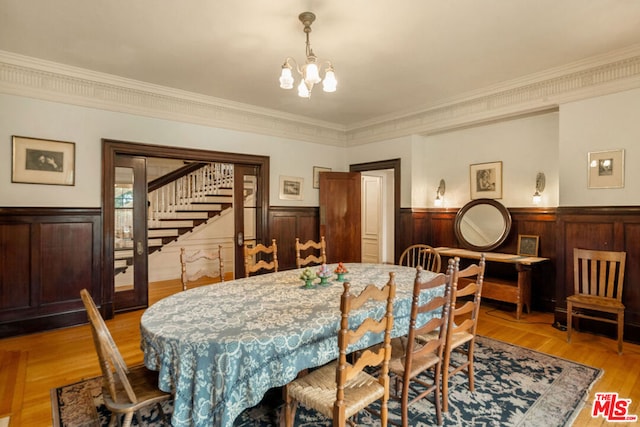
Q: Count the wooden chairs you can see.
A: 9